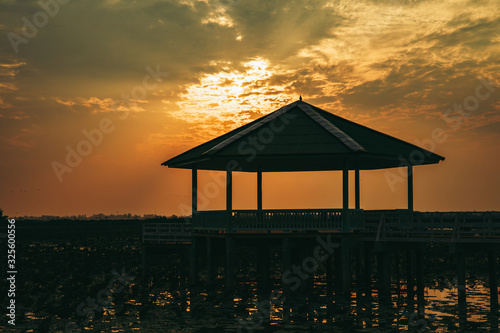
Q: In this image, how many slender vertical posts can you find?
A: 6